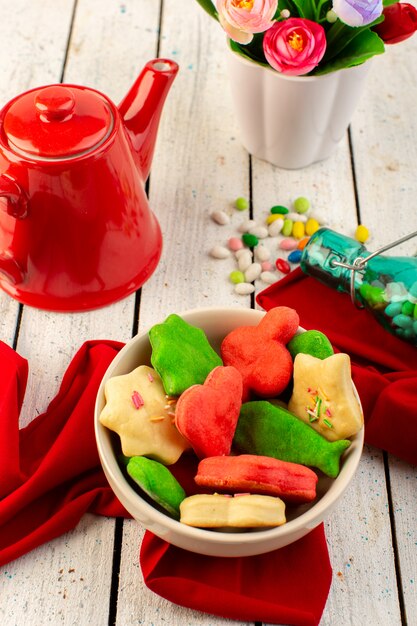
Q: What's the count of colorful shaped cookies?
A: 10